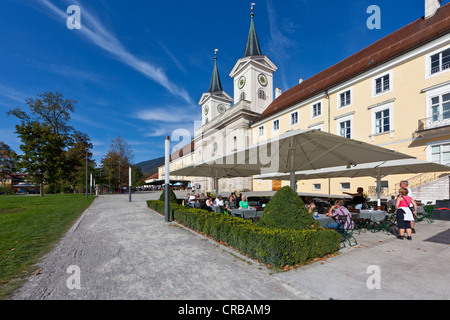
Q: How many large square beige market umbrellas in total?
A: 3